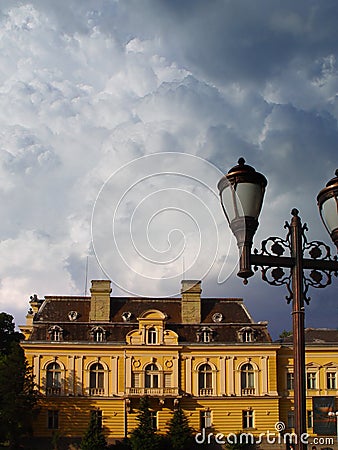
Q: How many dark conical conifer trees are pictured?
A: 3